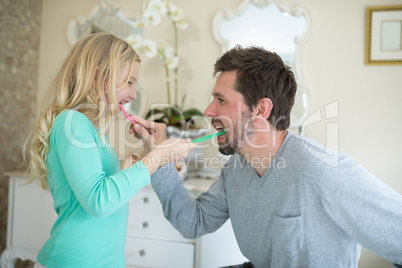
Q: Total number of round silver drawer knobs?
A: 3